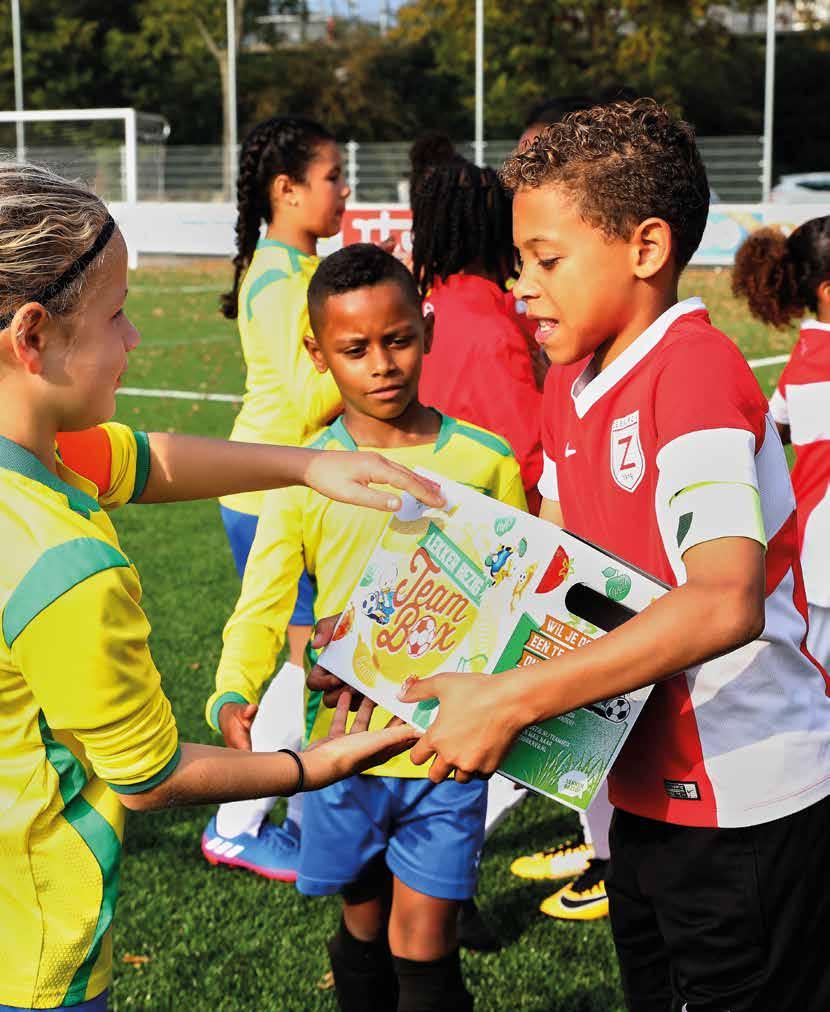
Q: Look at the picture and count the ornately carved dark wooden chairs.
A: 0